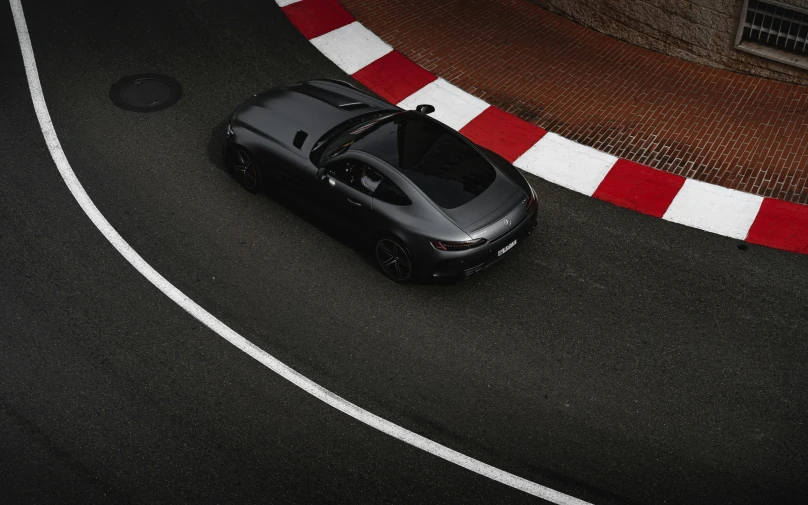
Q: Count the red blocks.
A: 5